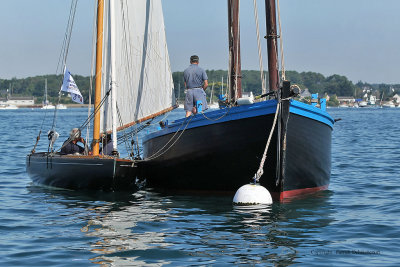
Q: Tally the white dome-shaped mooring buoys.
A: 1